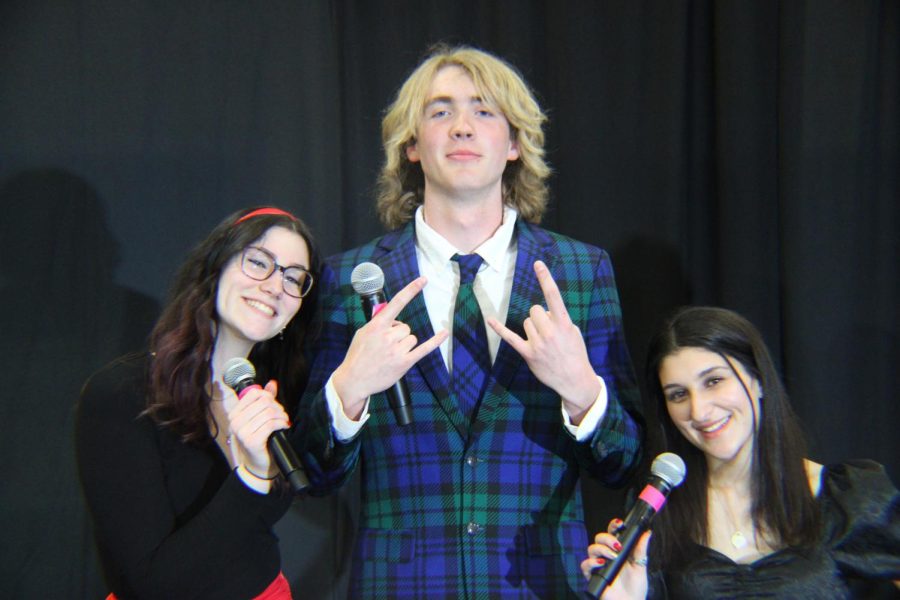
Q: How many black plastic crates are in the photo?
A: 0